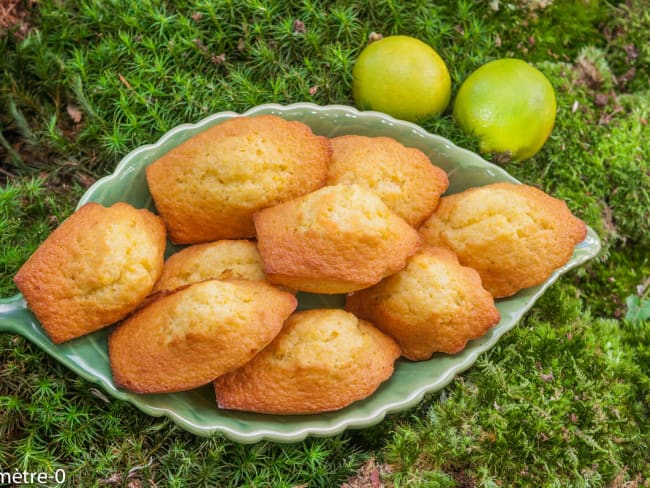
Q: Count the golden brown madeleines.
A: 9